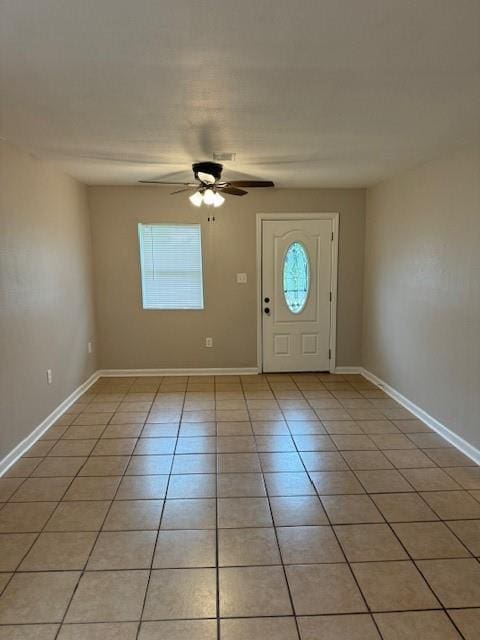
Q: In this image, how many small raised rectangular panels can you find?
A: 2